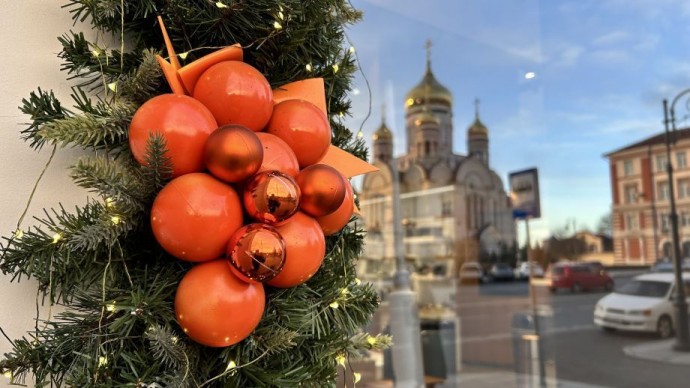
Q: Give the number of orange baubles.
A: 12